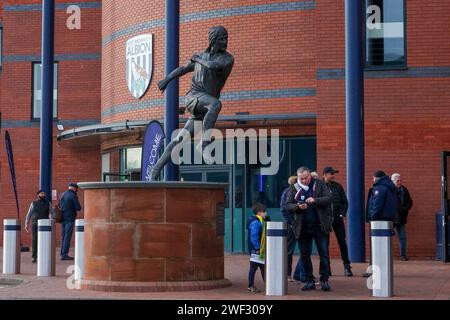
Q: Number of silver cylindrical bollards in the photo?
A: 5